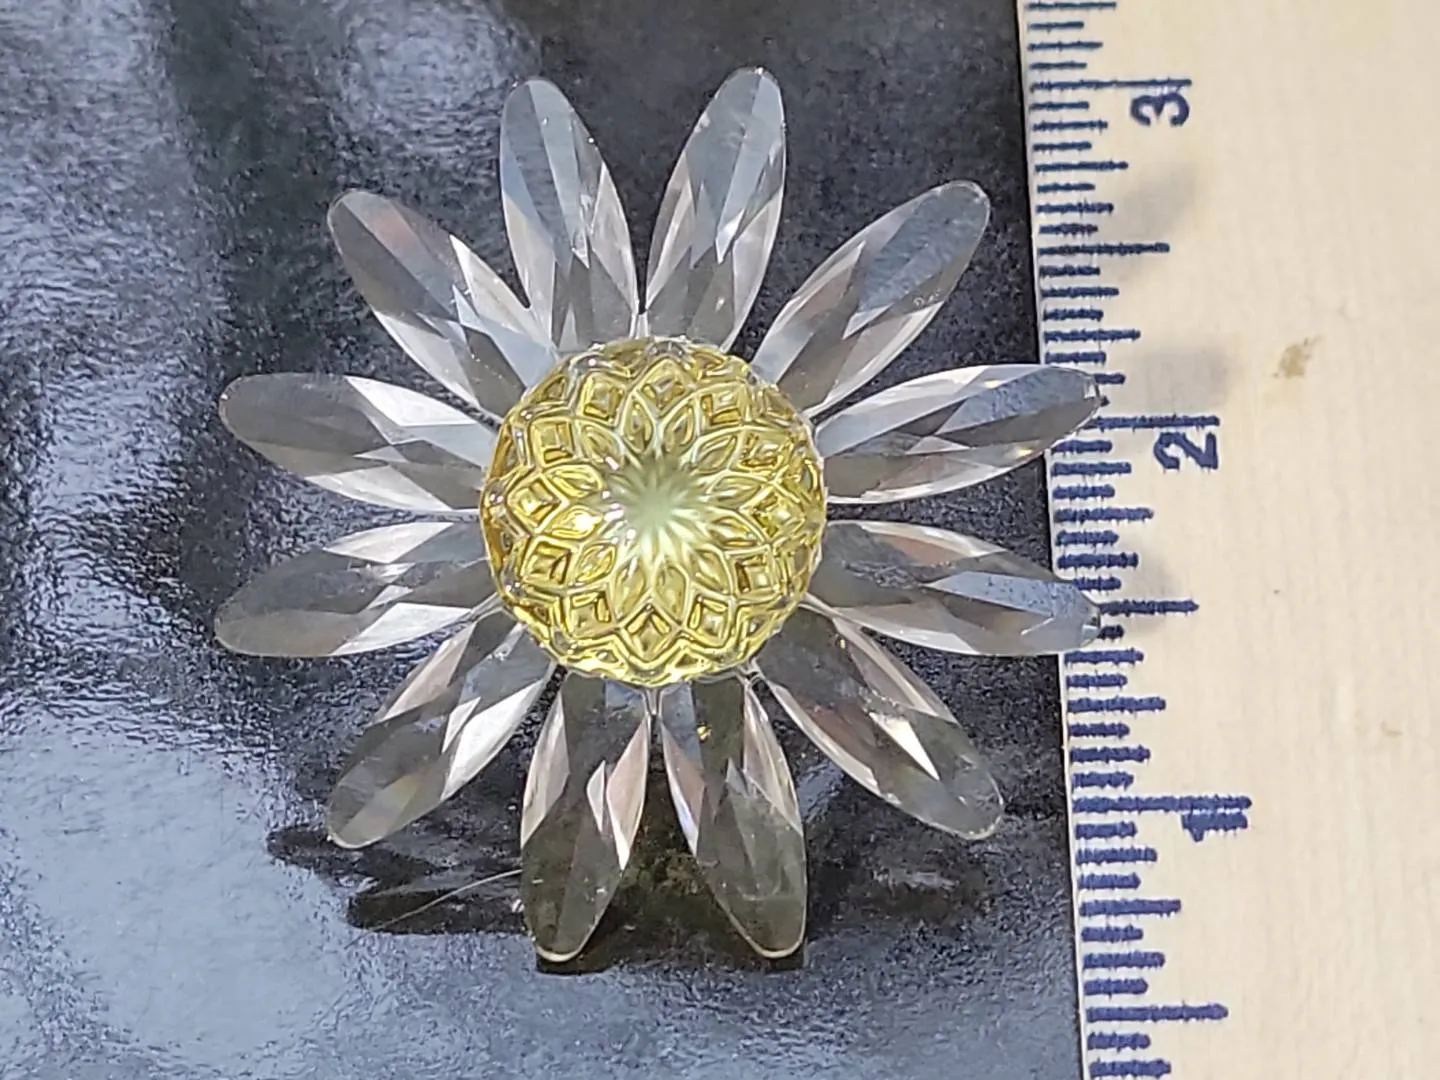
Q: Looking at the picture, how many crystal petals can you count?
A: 12